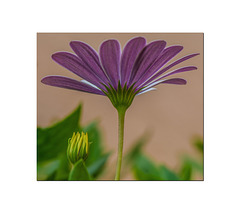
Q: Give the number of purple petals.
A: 10